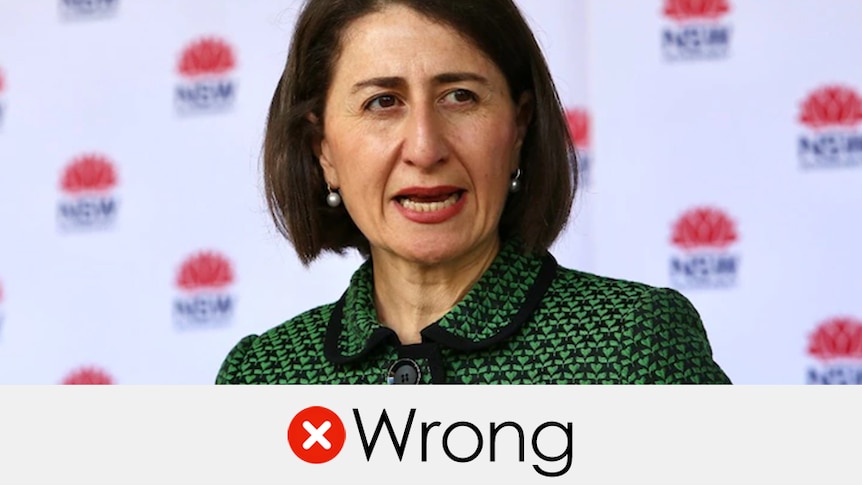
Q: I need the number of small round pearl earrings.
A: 2